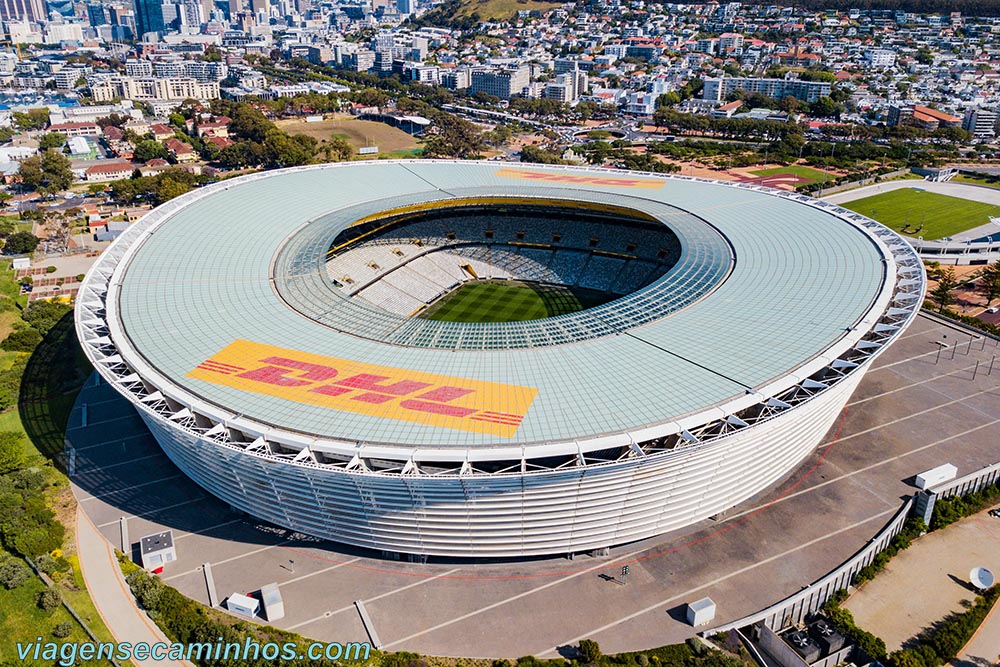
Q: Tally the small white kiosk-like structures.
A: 5